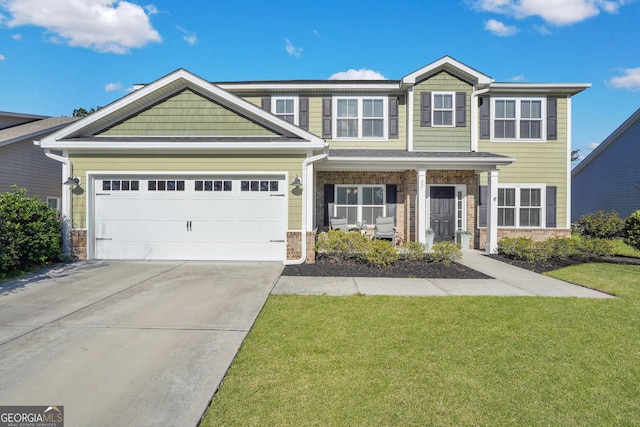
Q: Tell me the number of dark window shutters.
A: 12